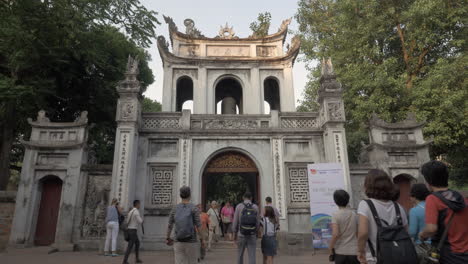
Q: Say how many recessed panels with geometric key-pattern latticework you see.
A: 2